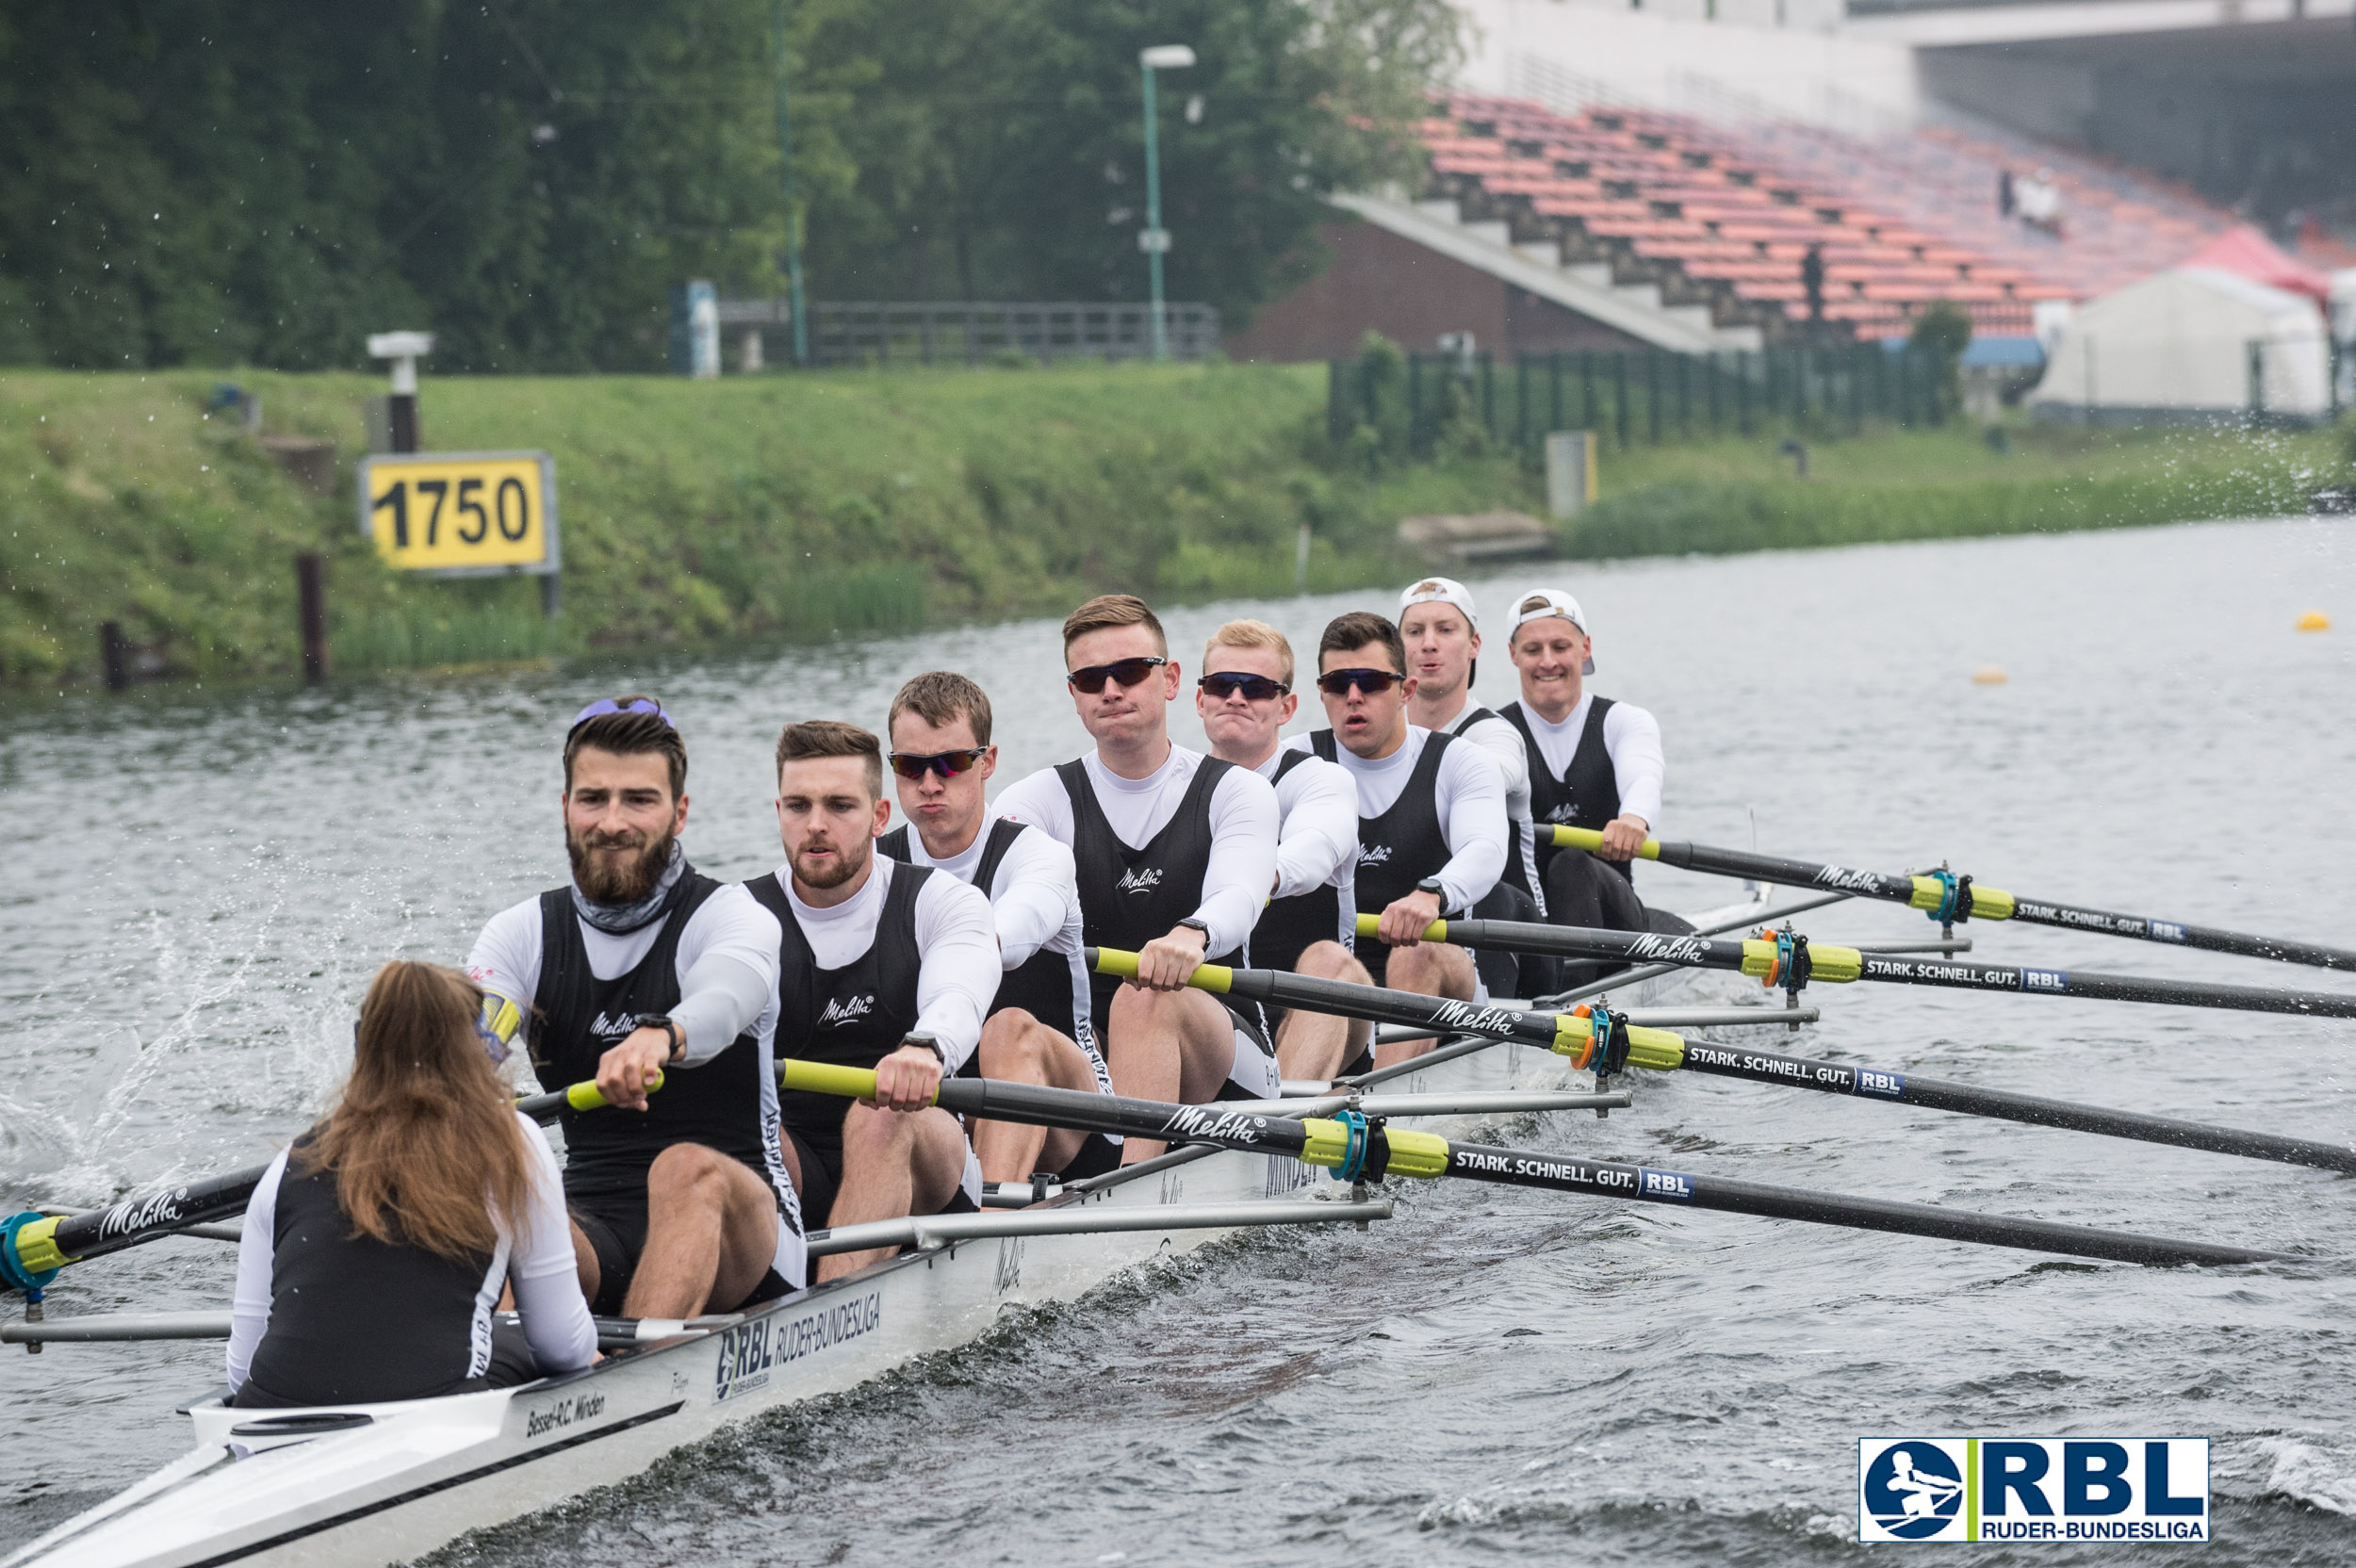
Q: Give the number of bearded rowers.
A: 2